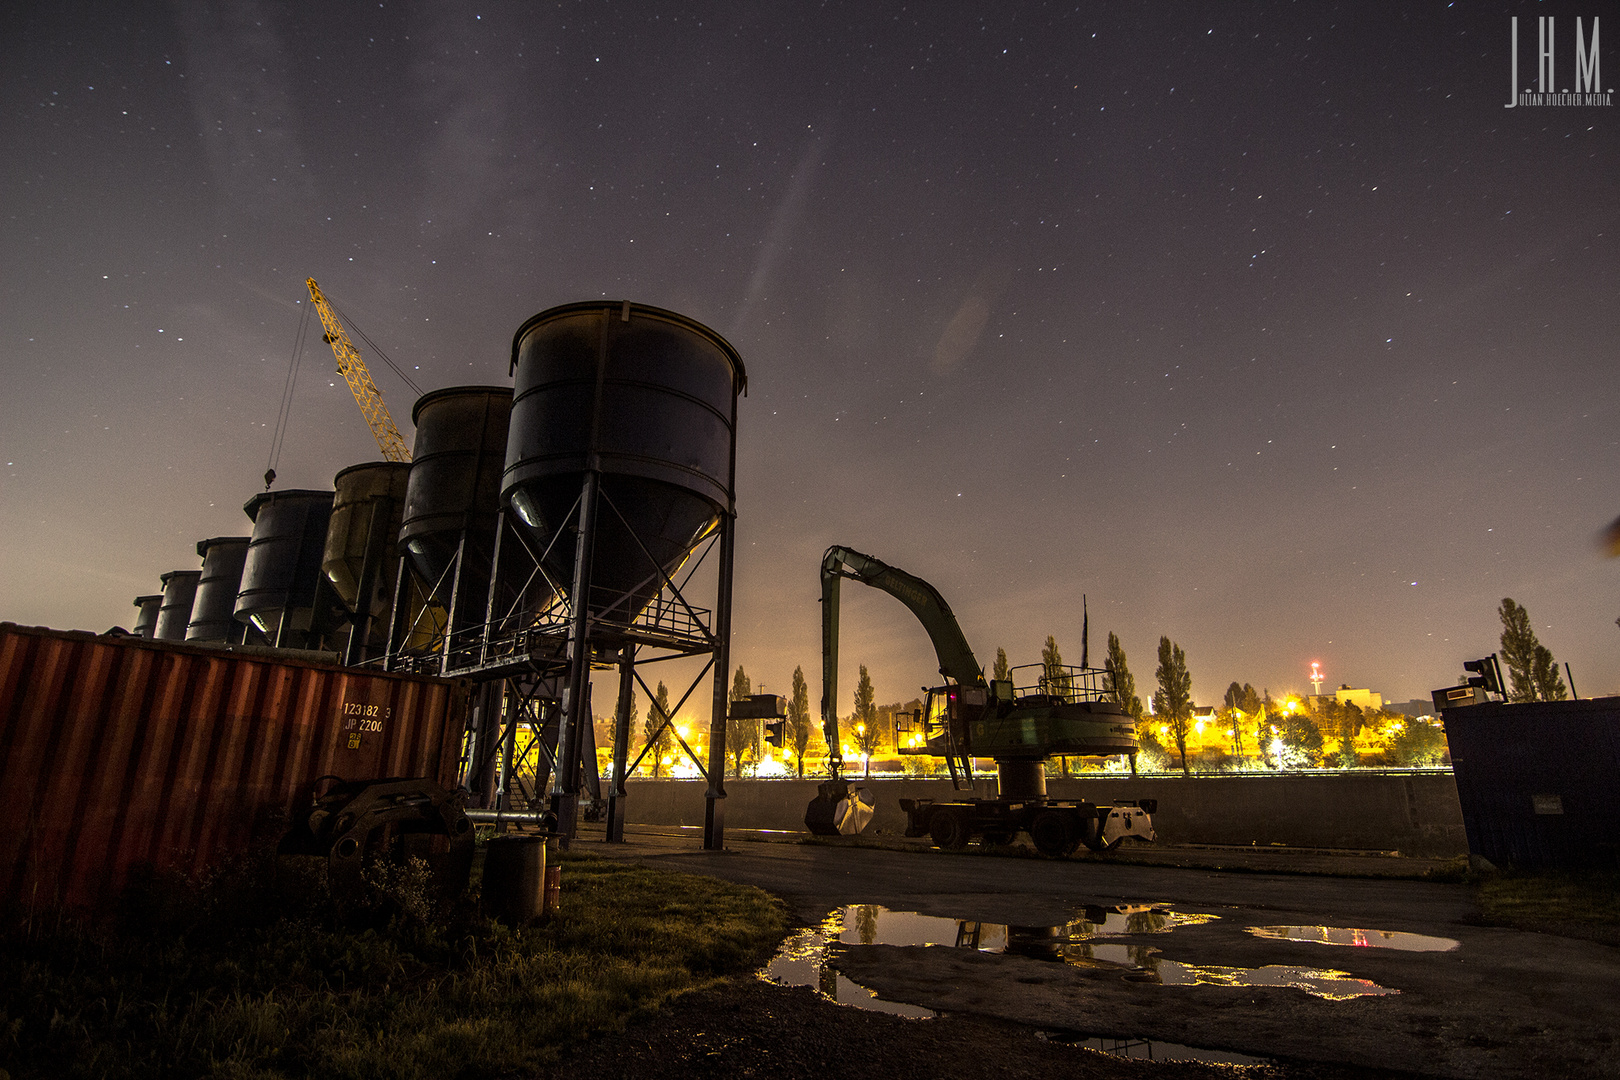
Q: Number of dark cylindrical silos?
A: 7